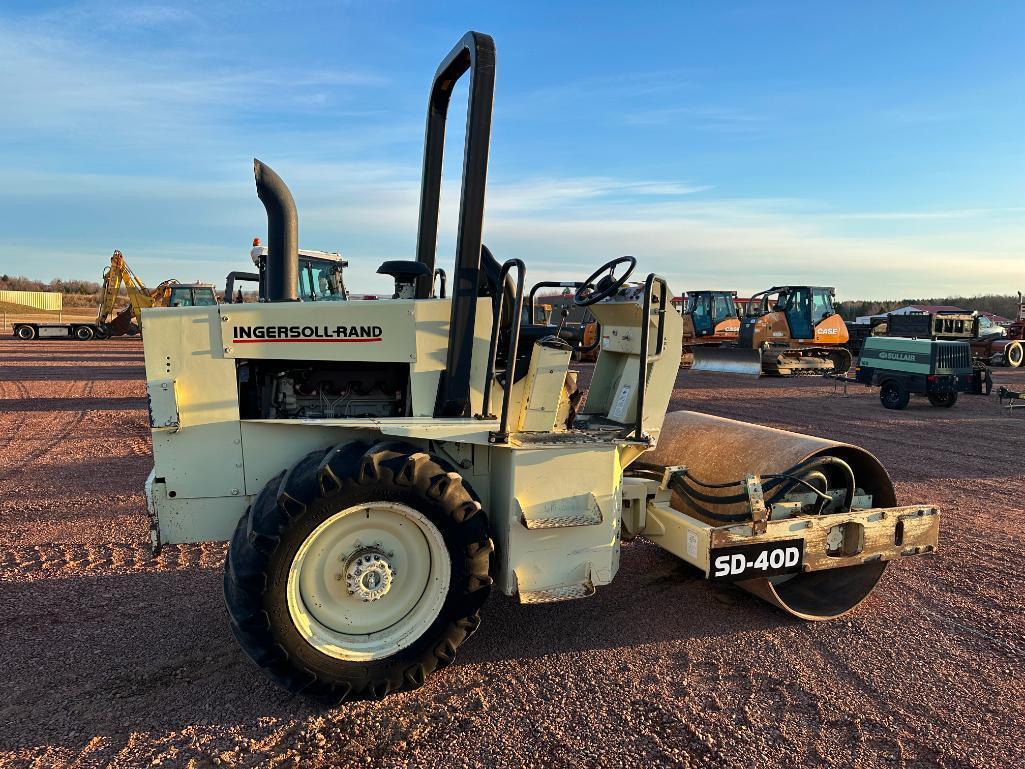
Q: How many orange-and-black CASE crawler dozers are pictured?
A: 2